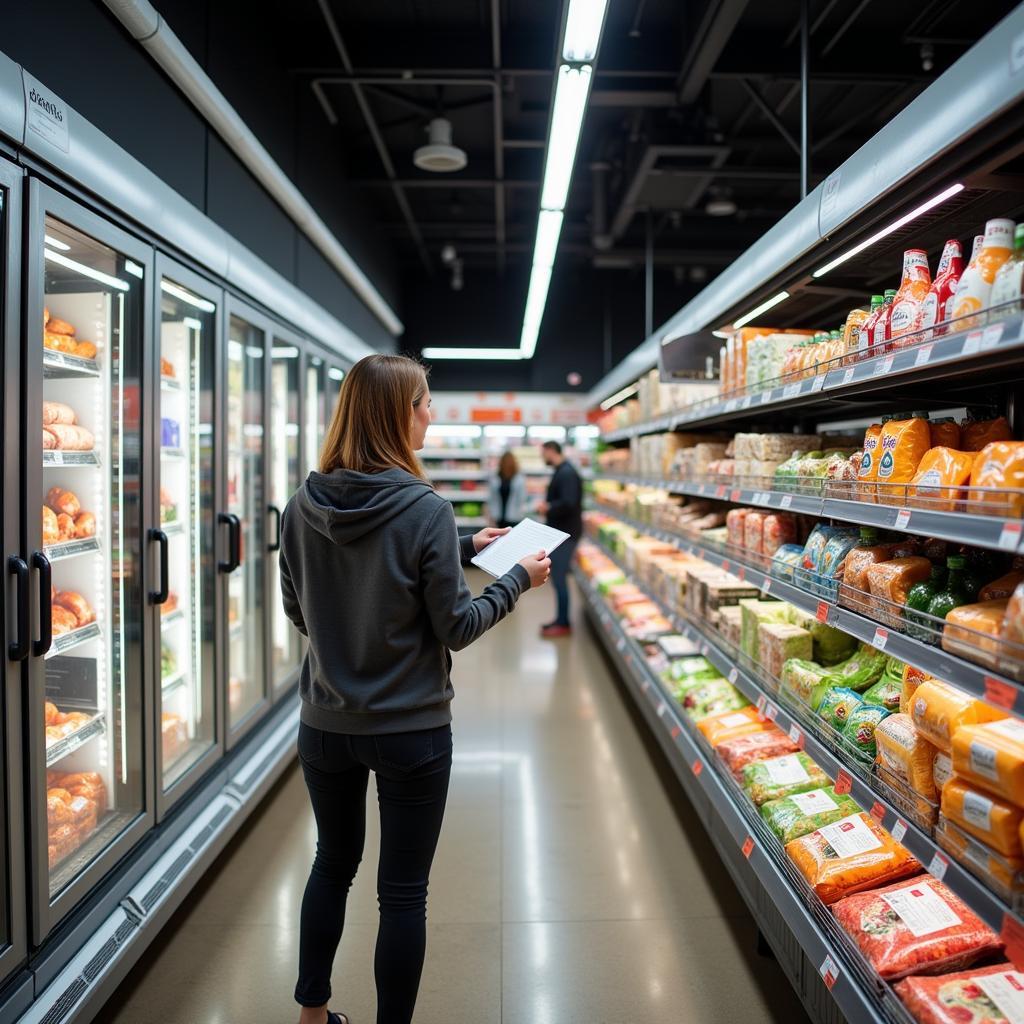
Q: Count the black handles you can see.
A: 5